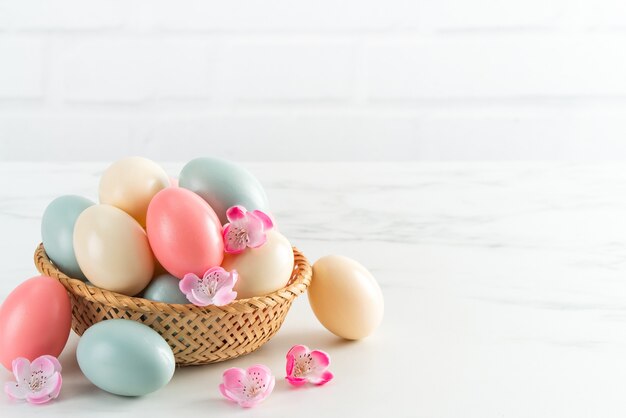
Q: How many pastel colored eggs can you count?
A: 11